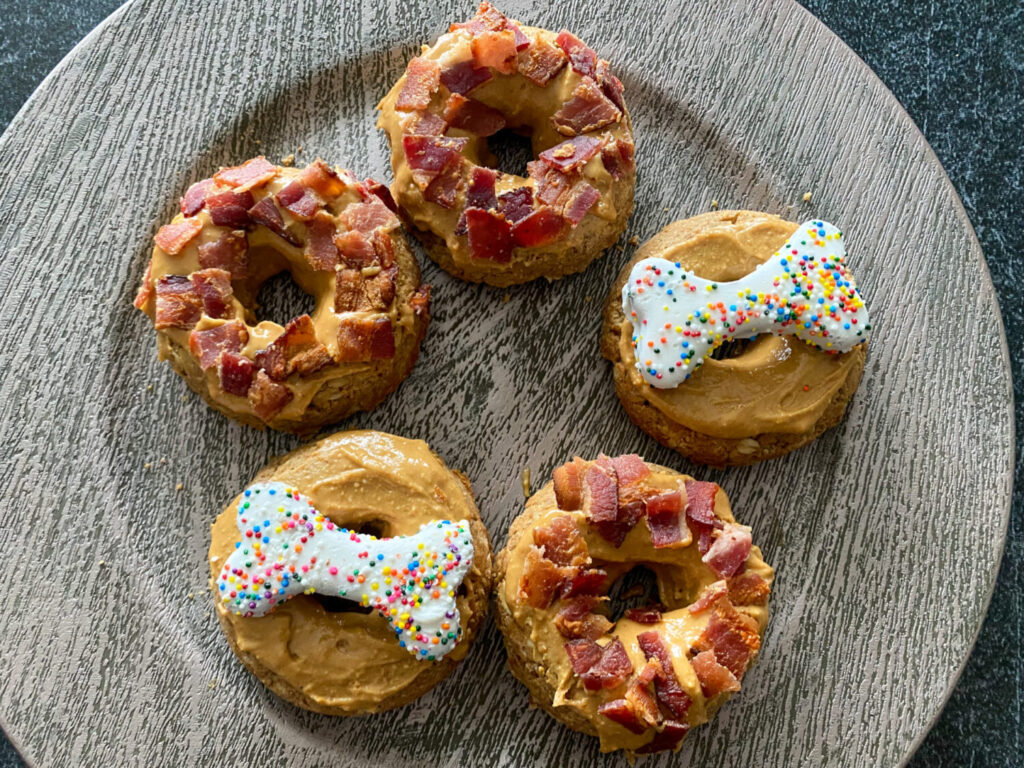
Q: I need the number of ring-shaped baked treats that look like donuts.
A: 5